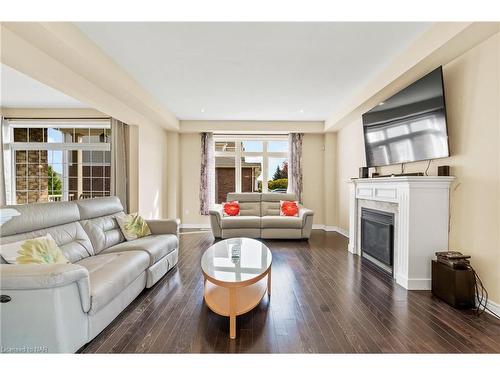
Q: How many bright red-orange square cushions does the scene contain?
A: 2